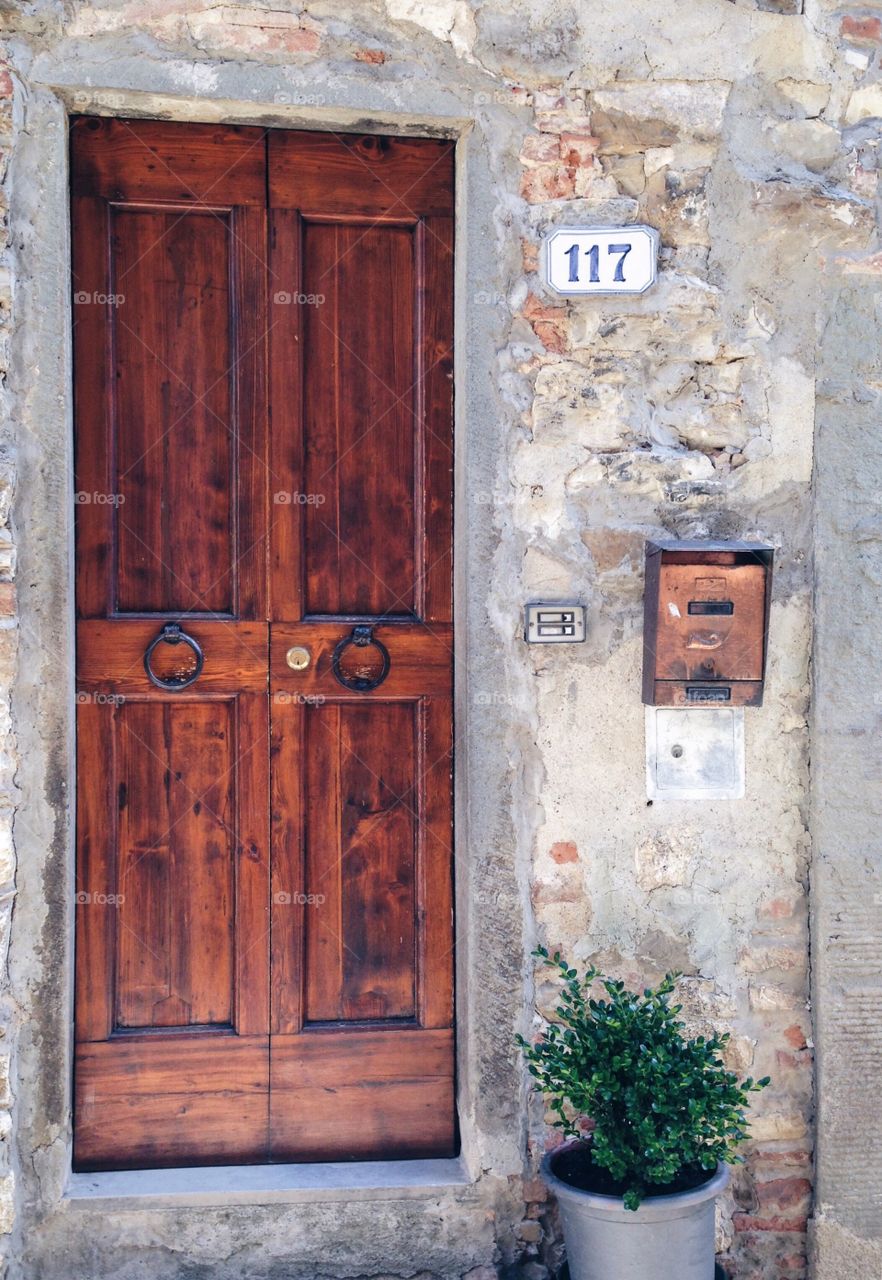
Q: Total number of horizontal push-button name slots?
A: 2